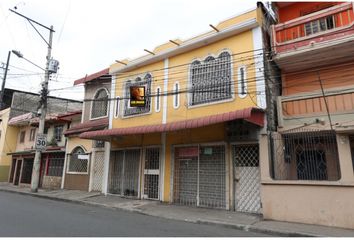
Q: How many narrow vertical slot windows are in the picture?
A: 4